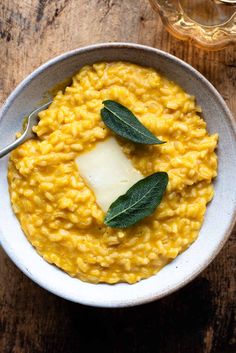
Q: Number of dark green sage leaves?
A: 2